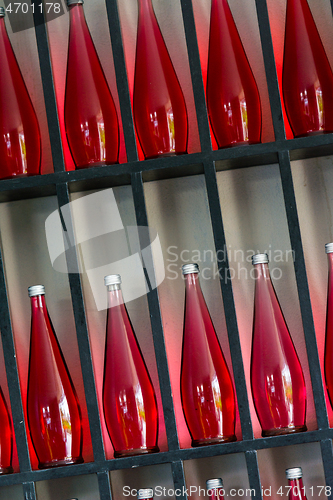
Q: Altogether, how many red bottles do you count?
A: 14